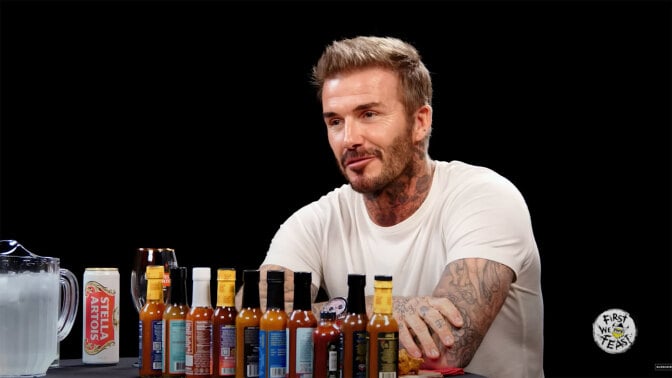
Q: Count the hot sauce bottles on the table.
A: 10